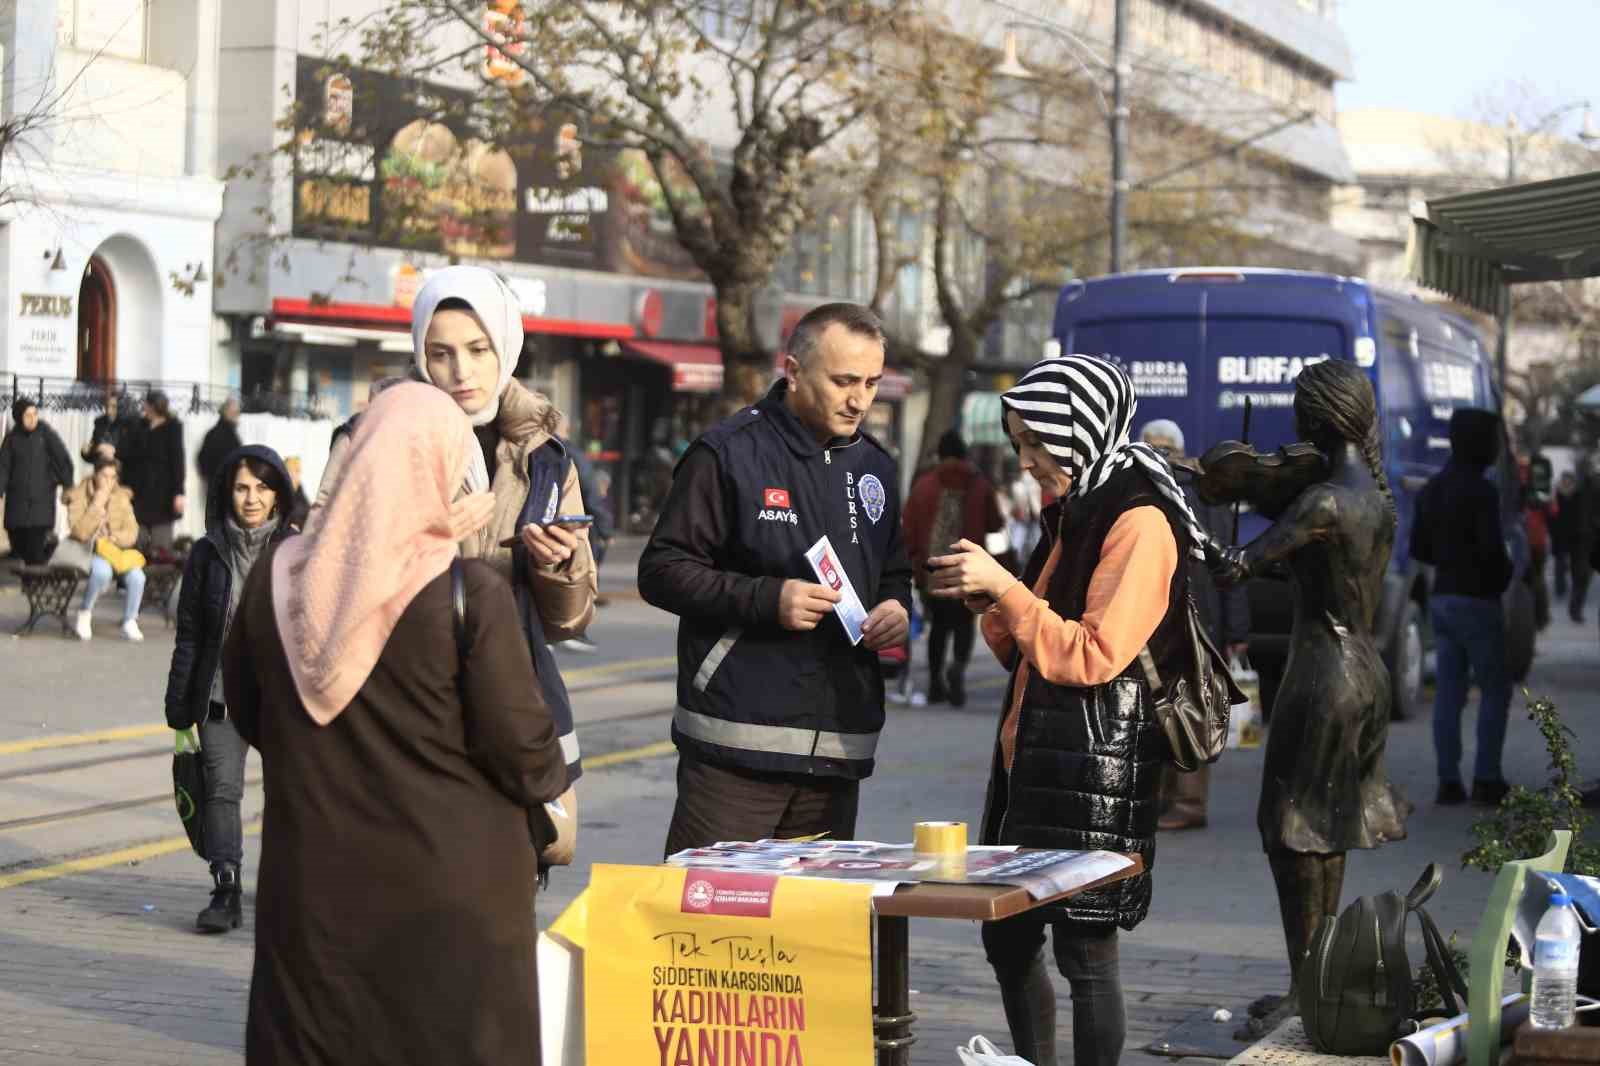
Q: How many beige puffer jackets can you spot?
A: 2